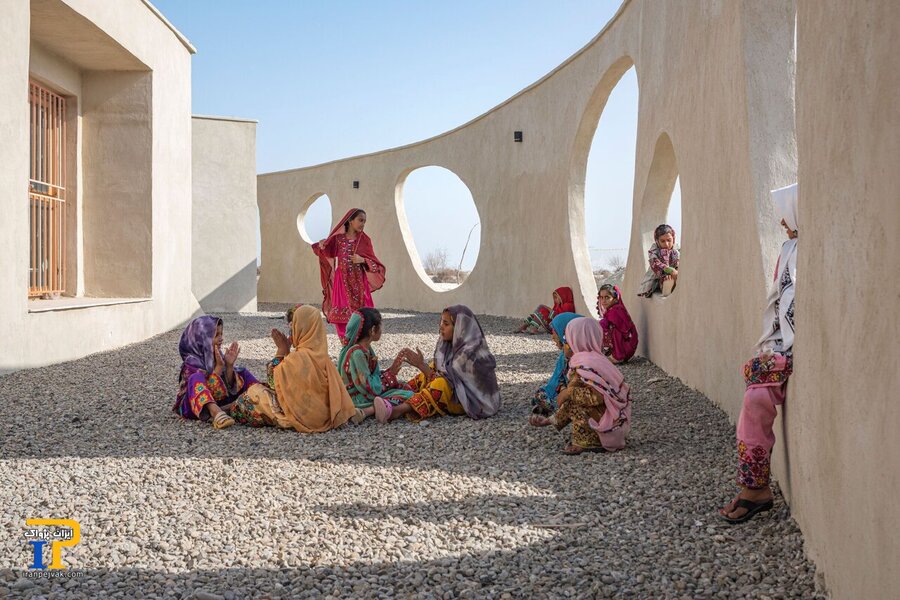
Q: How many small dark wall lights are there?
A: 2